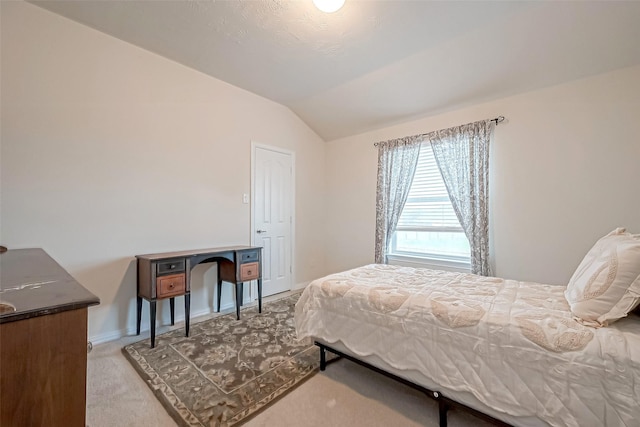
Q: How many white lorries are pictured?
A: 0